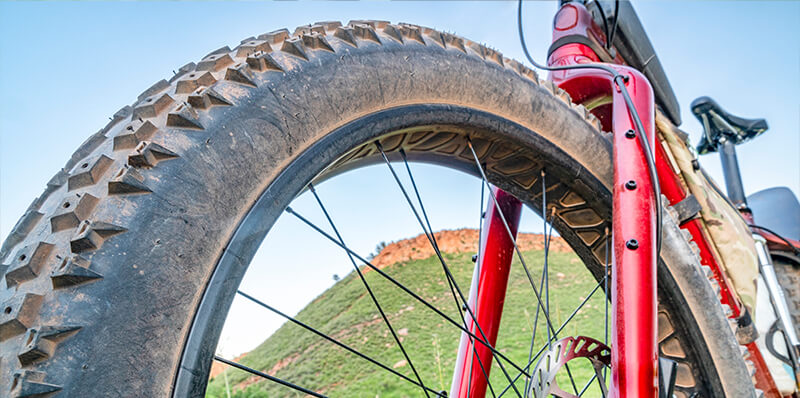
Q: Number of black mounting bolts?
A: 3